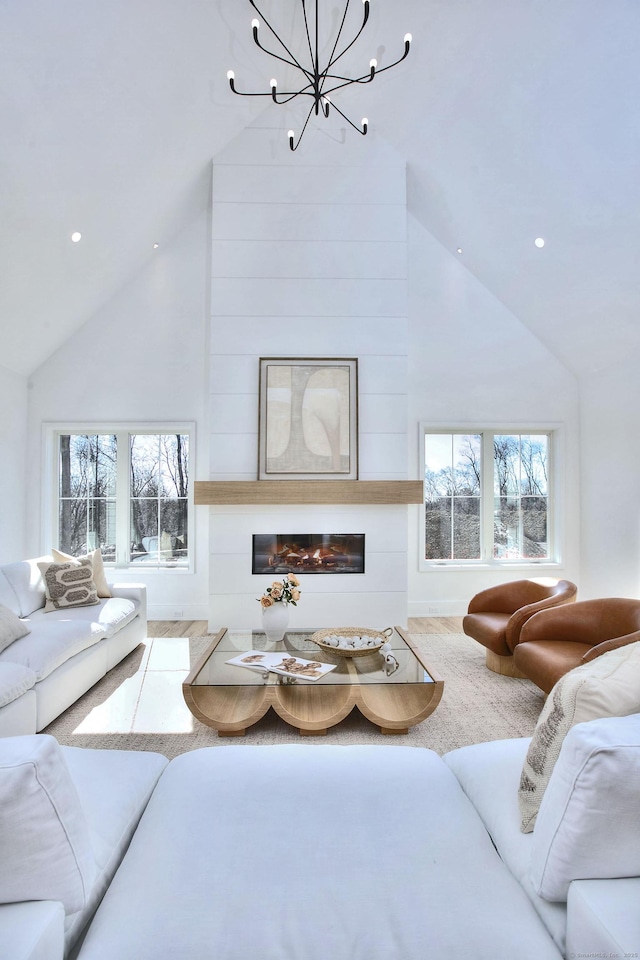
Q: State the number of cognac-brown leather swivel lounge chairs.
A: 2